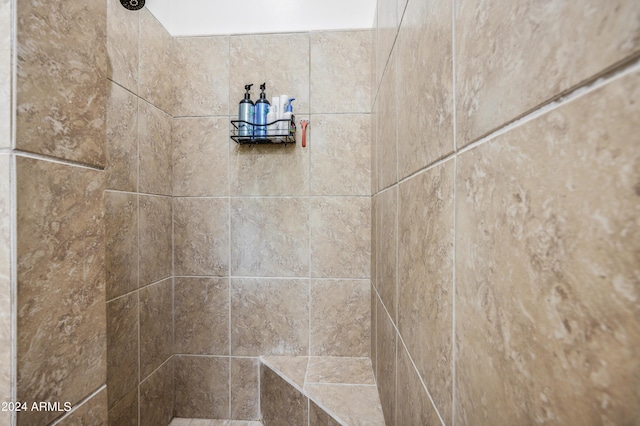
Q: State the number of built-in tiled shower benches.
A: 1